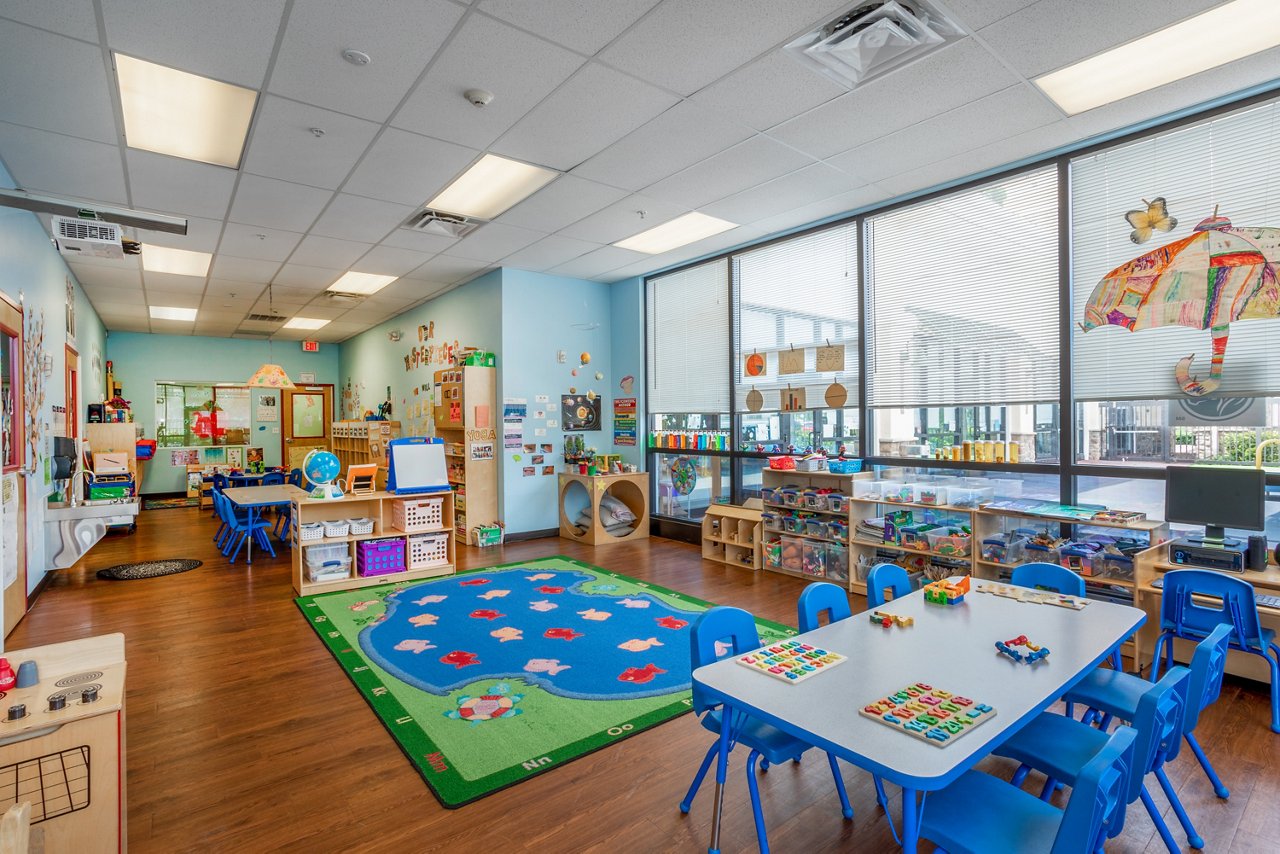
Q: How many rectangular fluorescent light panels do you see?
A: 8